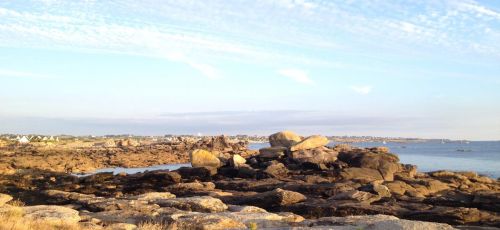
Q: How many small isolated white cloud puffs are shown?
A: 2